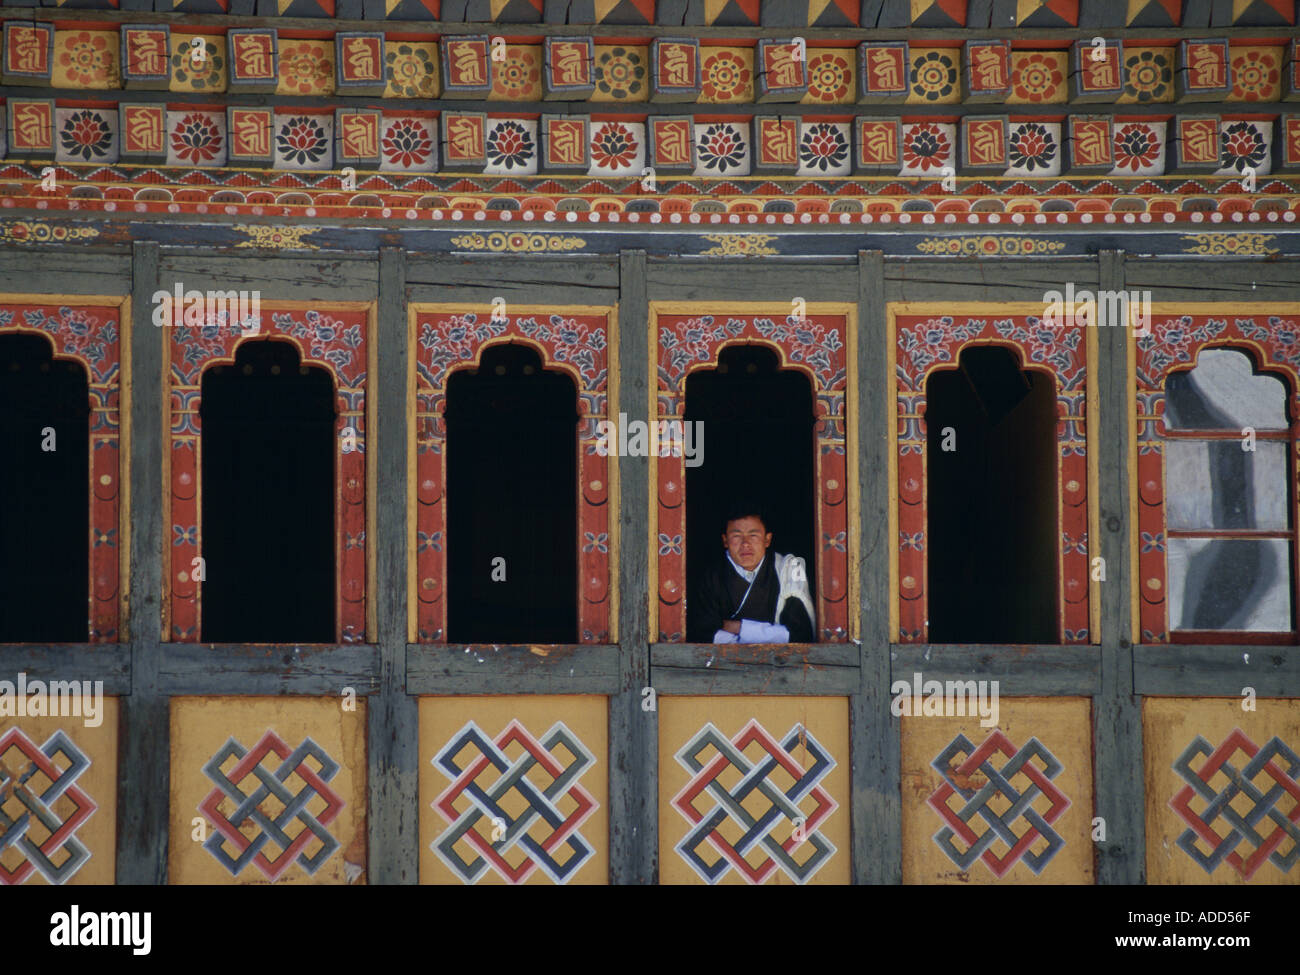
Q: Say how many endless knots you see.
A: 6